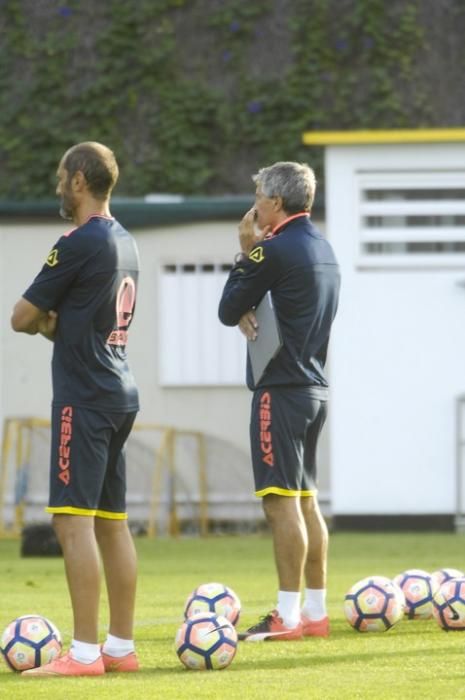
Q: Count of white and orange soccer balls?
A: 7